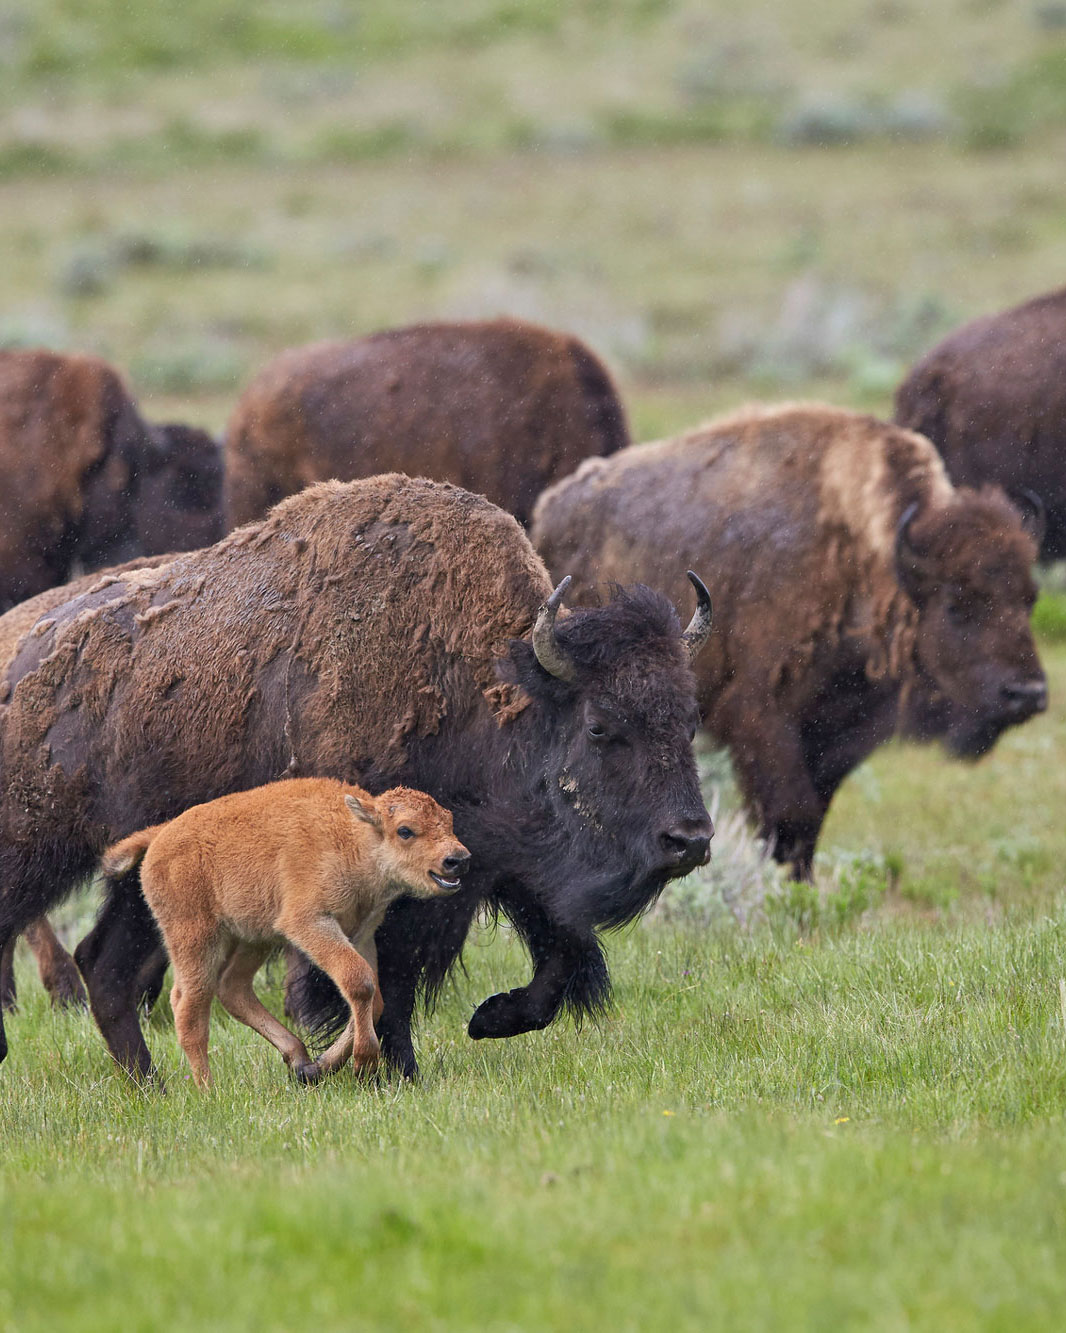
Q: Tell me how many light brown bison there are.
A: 1